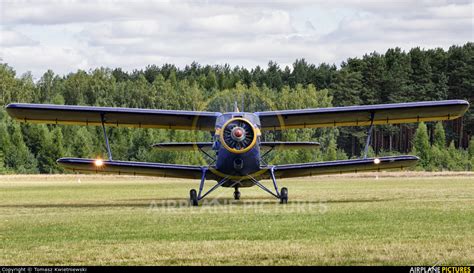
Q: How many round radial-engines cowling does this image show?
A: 1